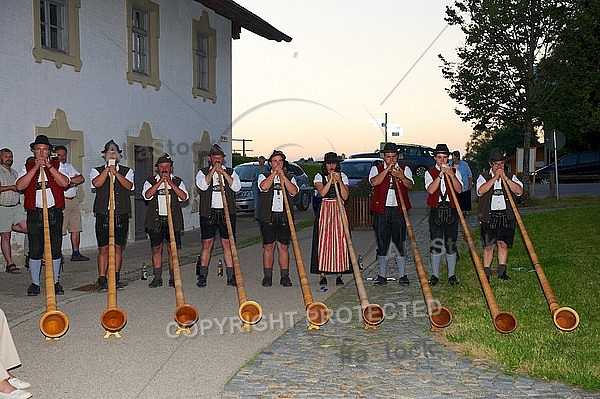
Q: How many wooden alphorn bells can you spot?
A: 9